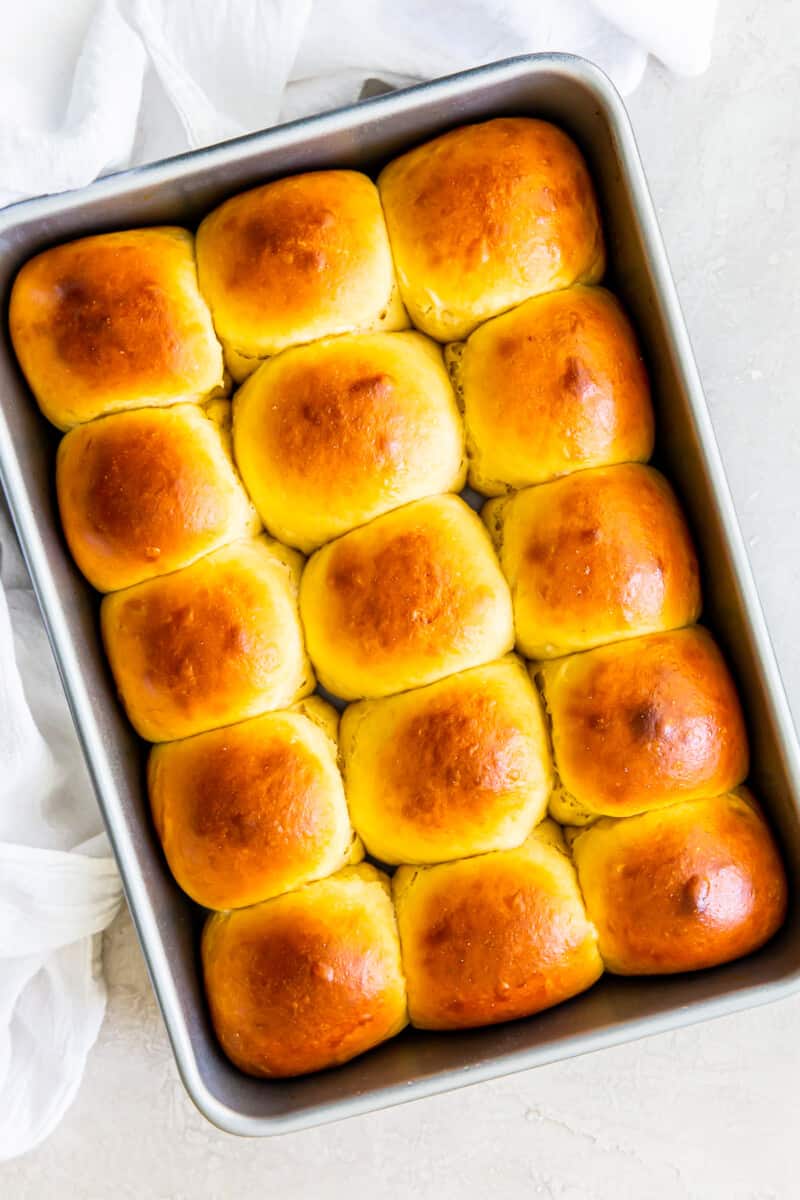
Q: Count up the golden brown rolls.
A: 15